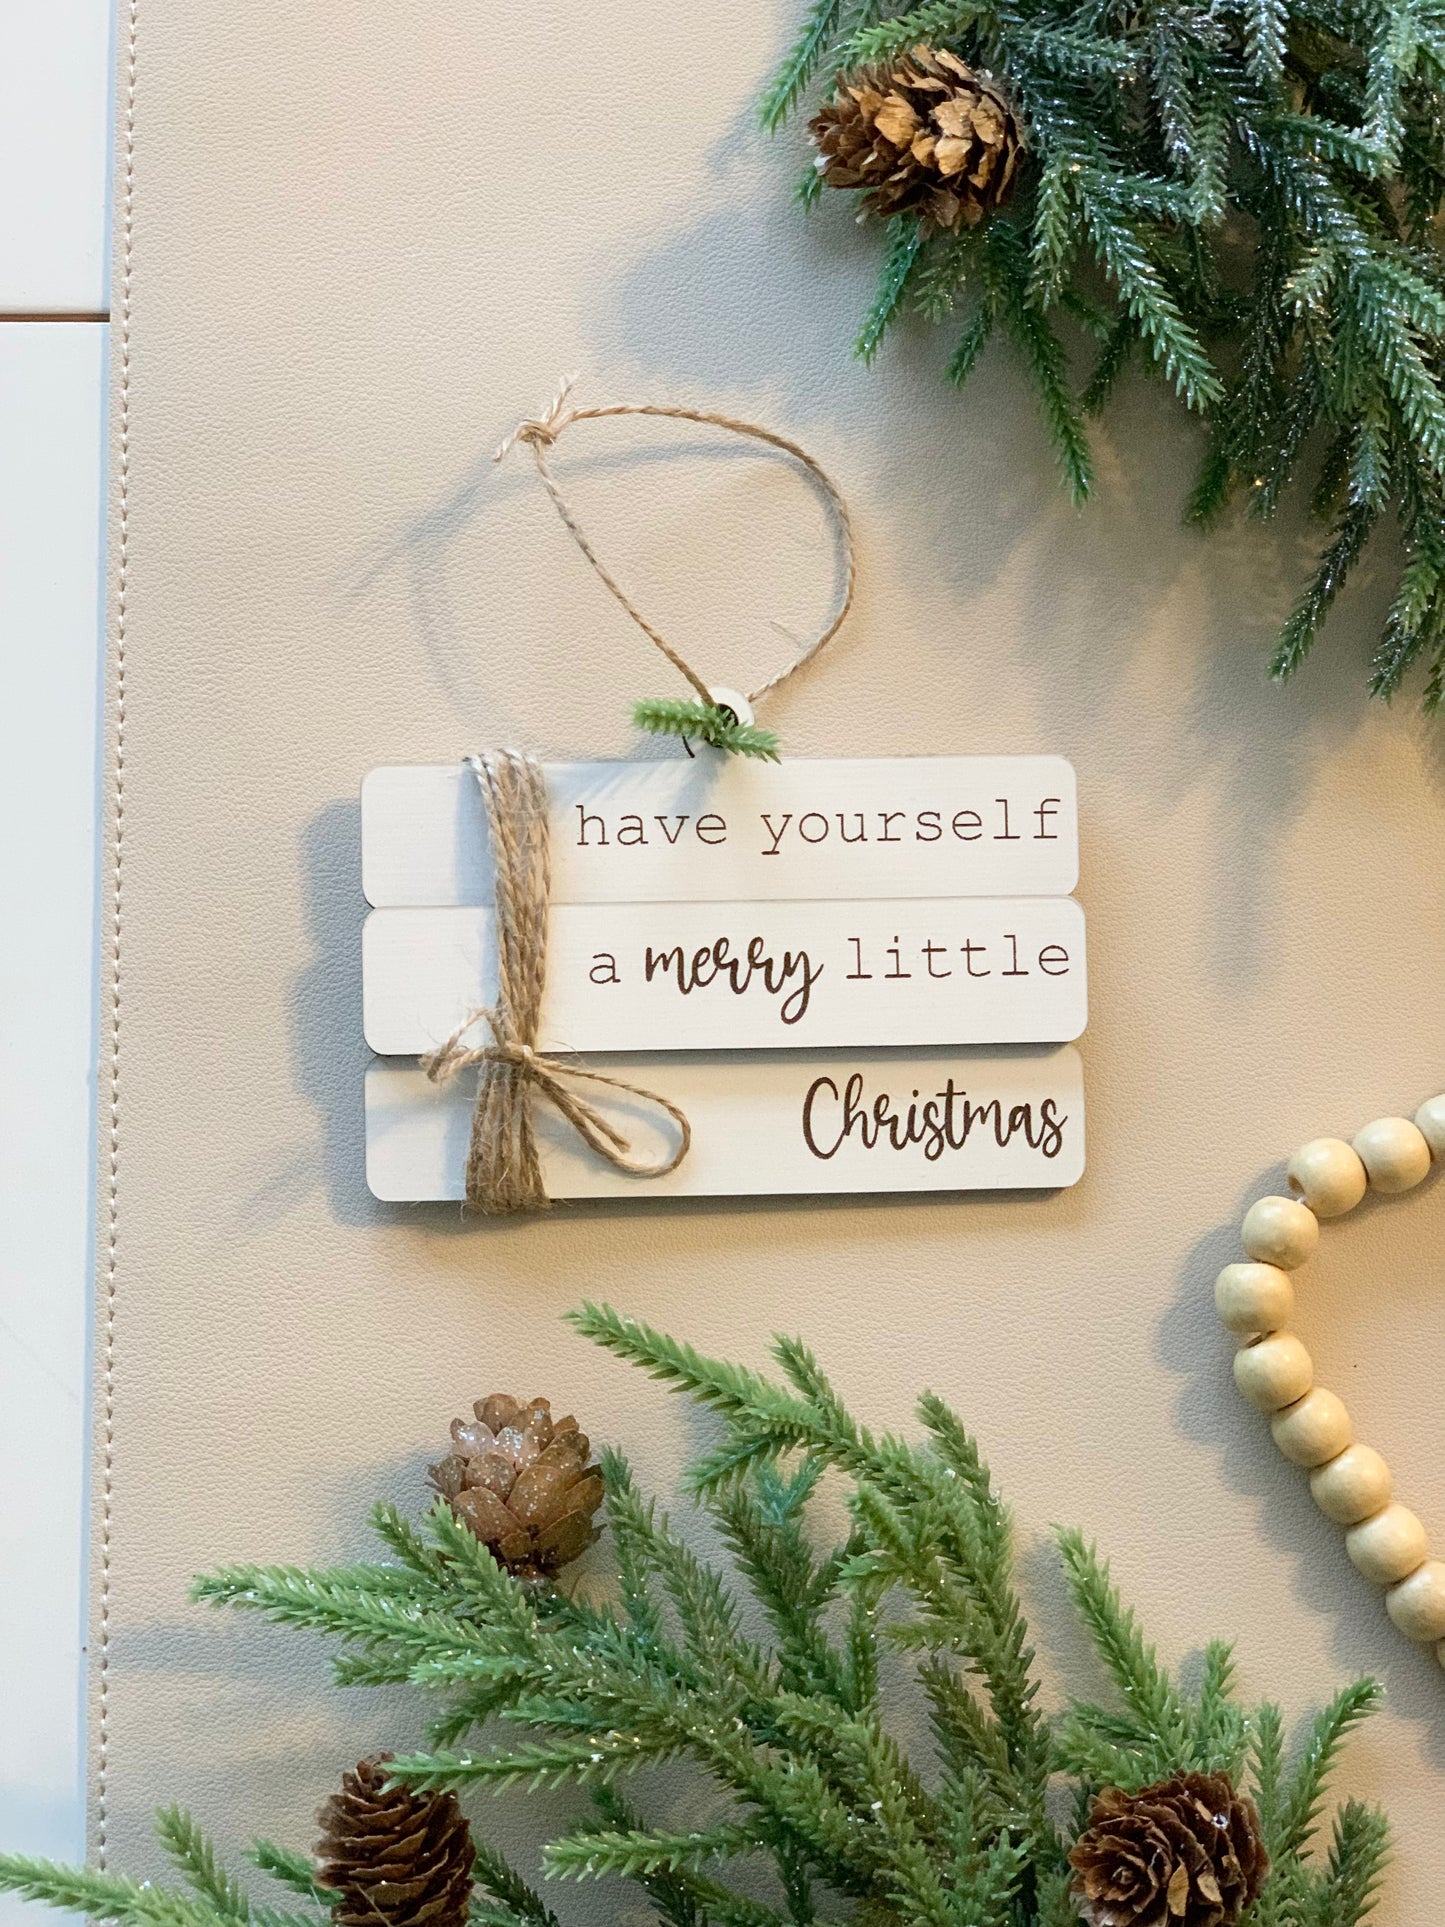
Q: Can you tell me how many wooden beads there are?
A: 11